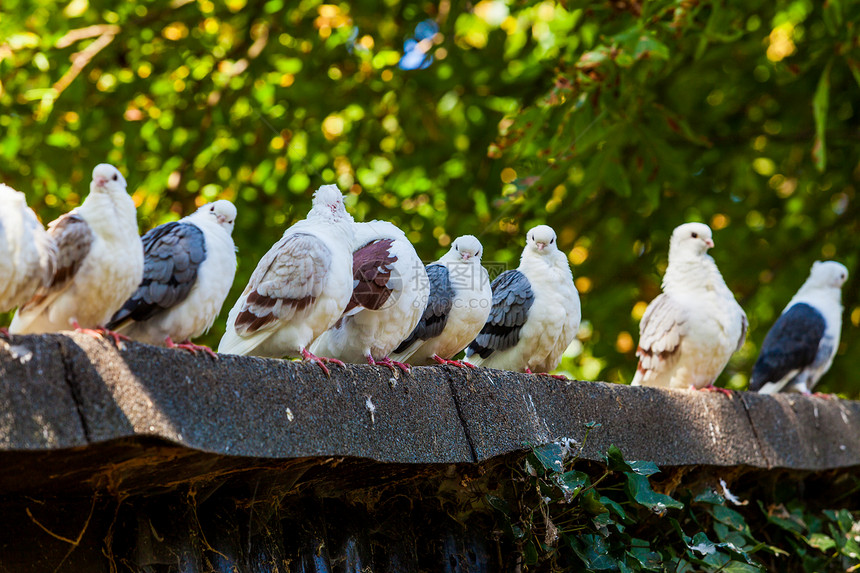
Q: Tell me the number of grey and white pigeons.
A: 4